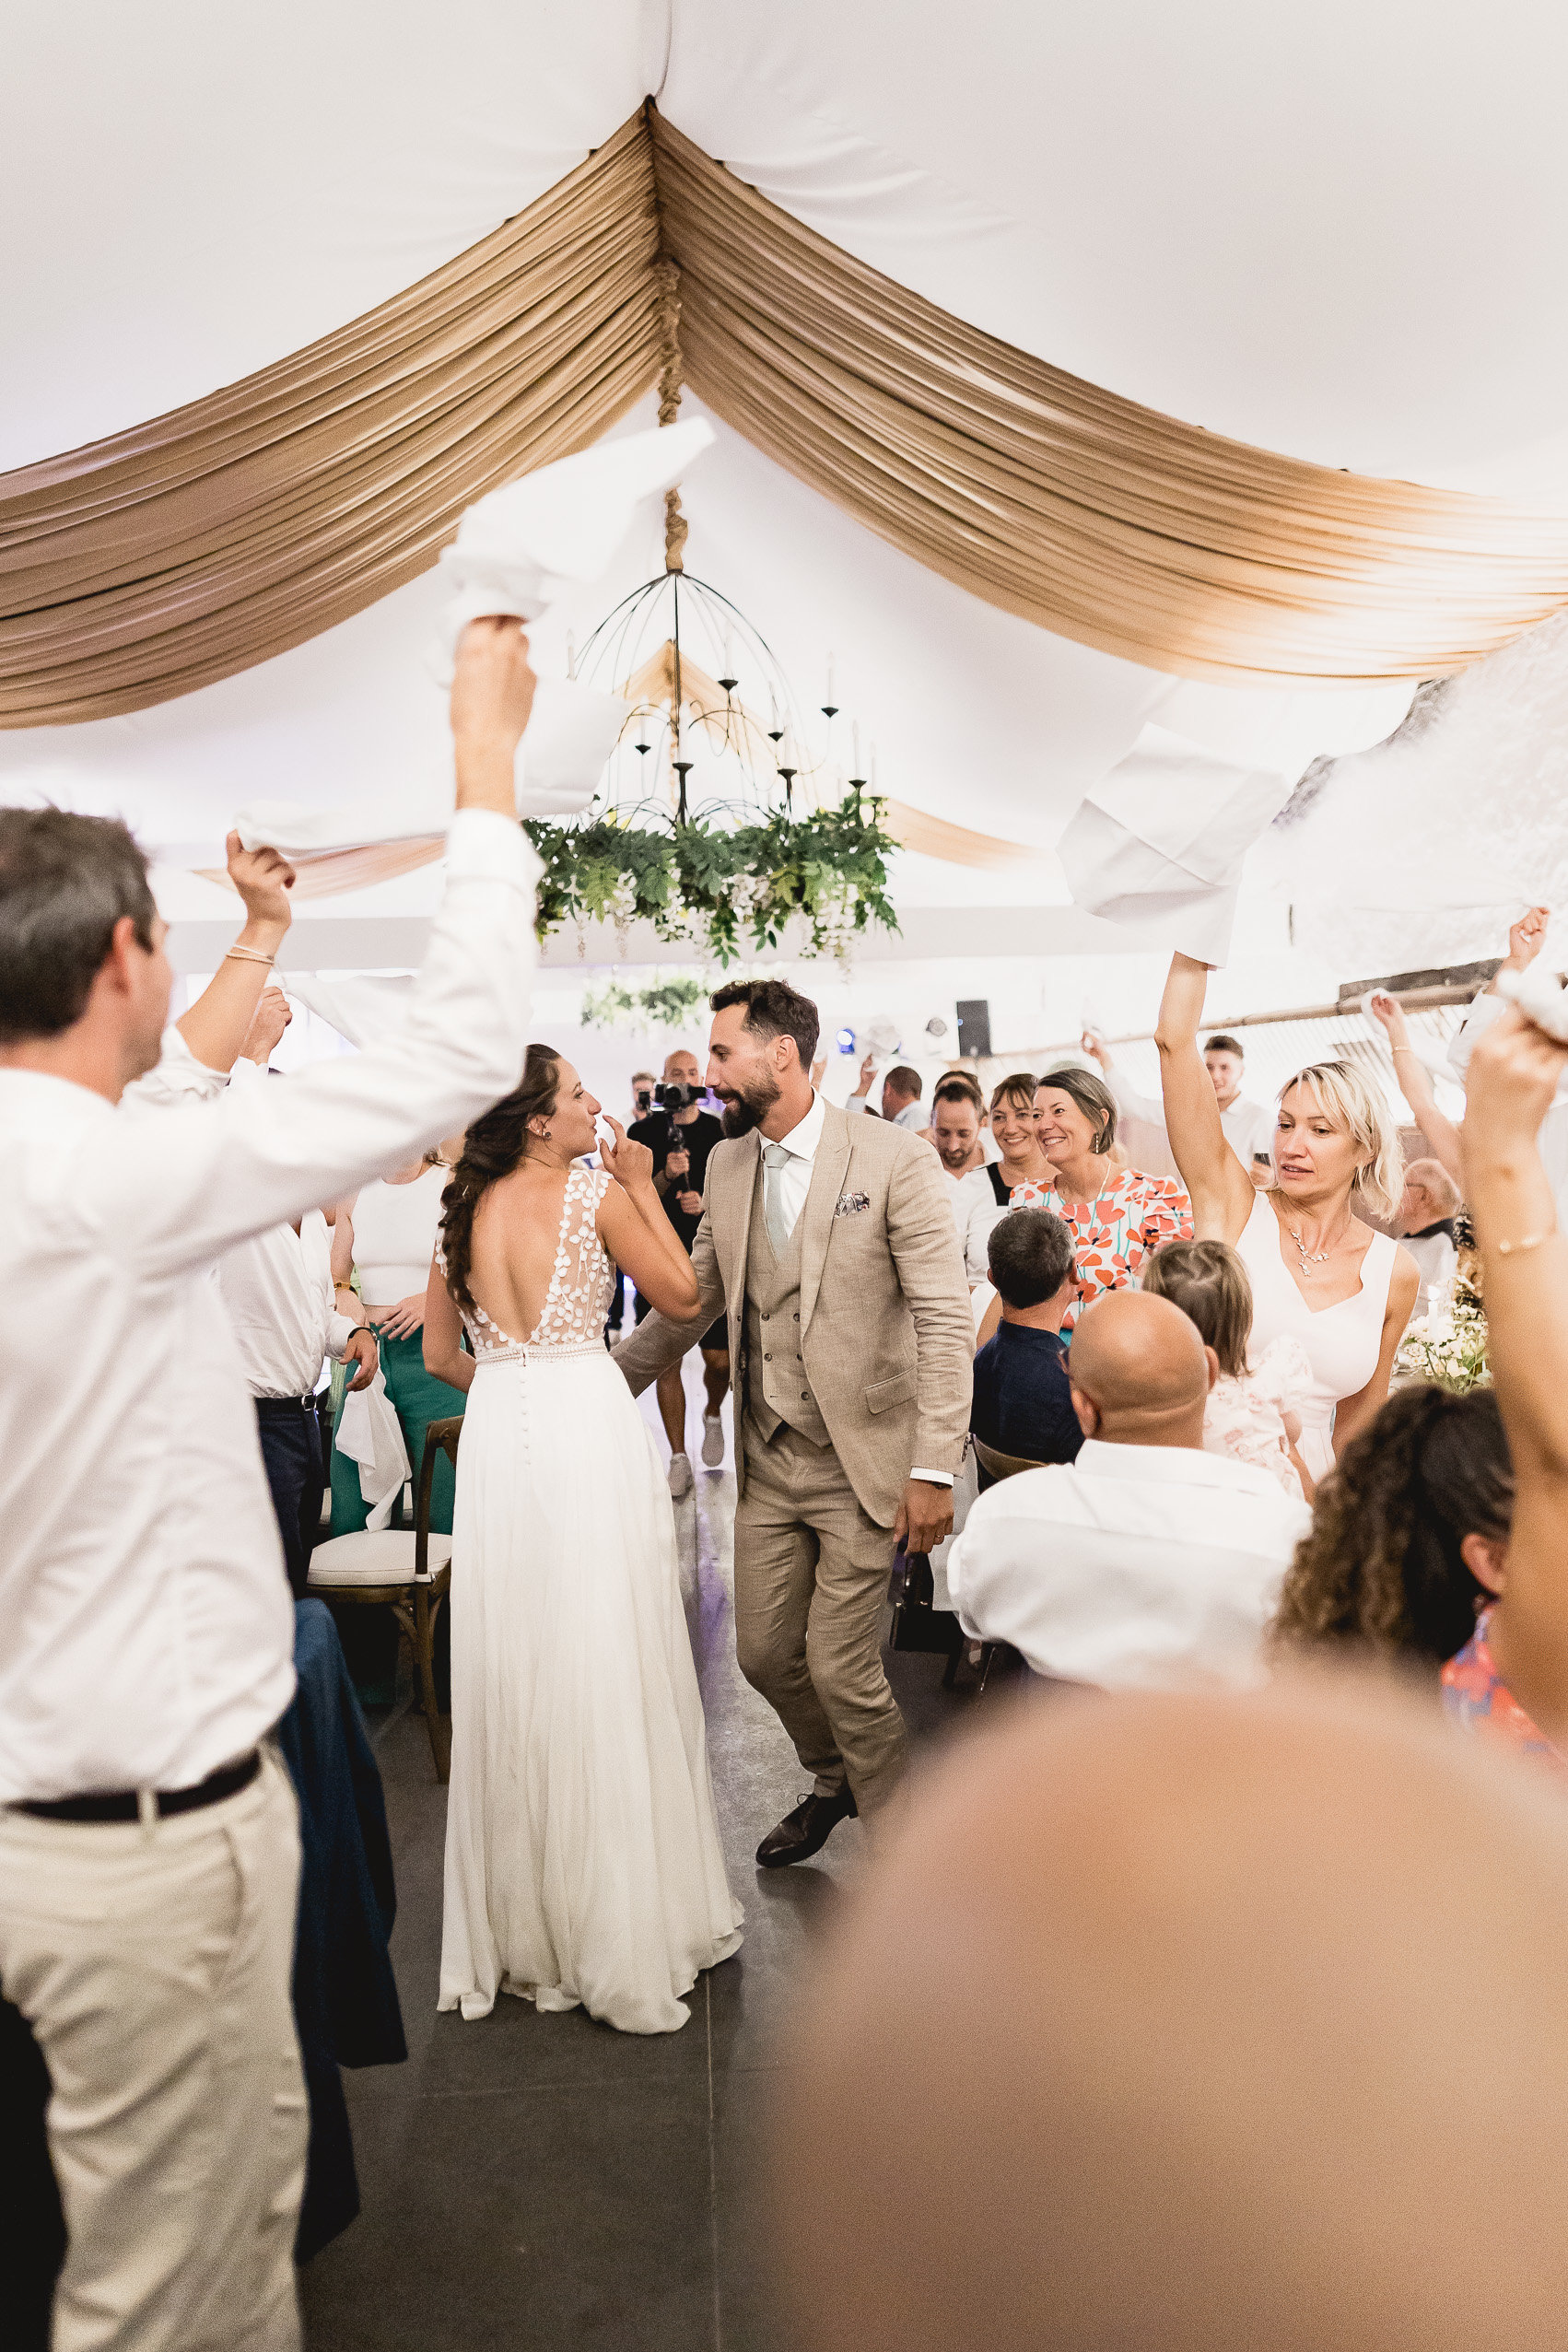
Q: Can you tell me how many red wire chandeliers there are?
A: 0